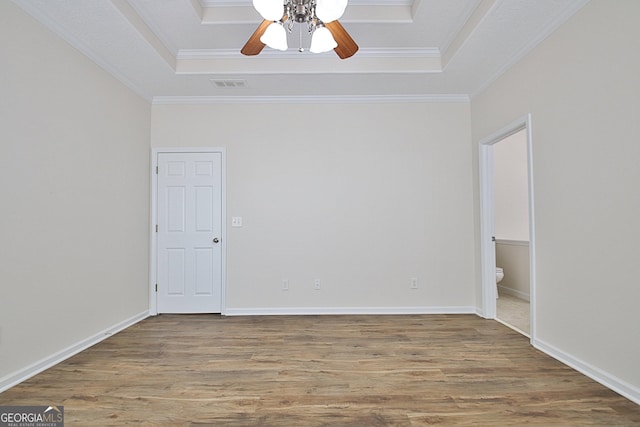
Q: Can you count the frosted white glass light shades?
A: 4